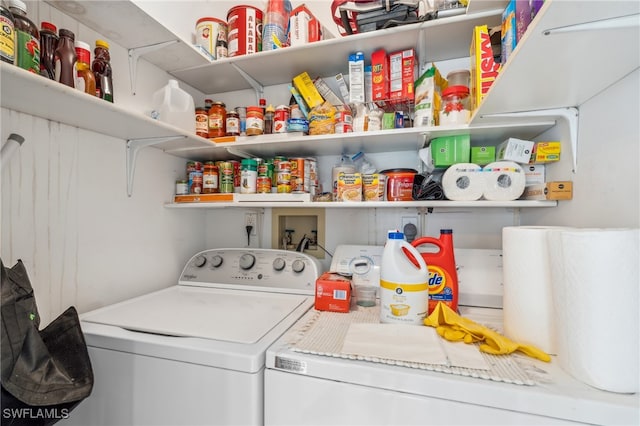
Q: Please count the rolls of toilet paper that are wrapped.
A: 2